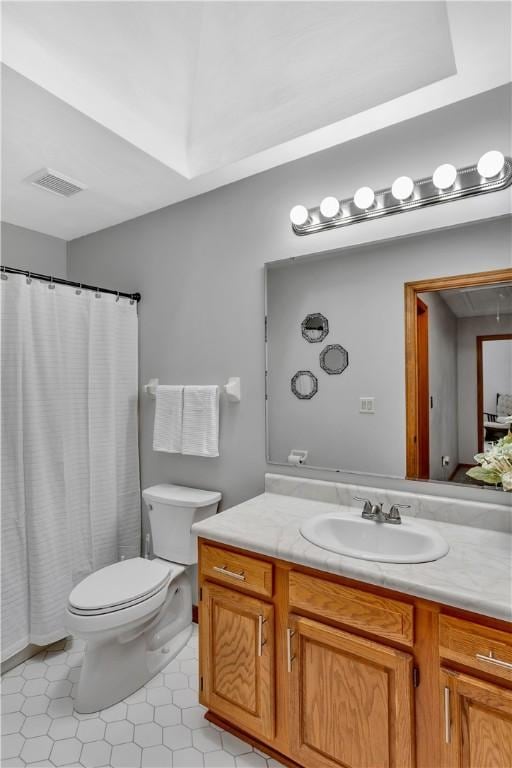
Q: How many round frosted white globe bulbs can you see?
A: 6